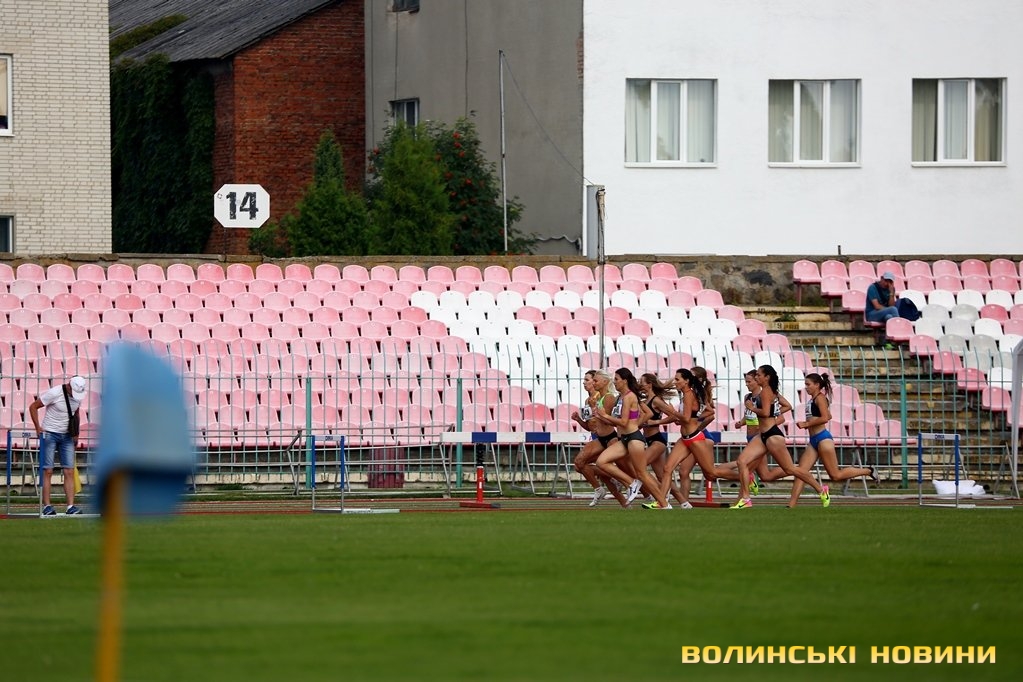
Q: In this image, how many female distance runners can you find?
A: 9